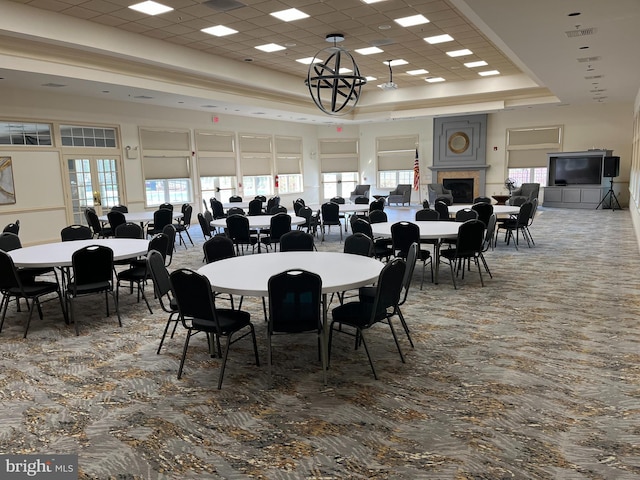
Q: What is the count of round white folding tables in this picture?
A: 8